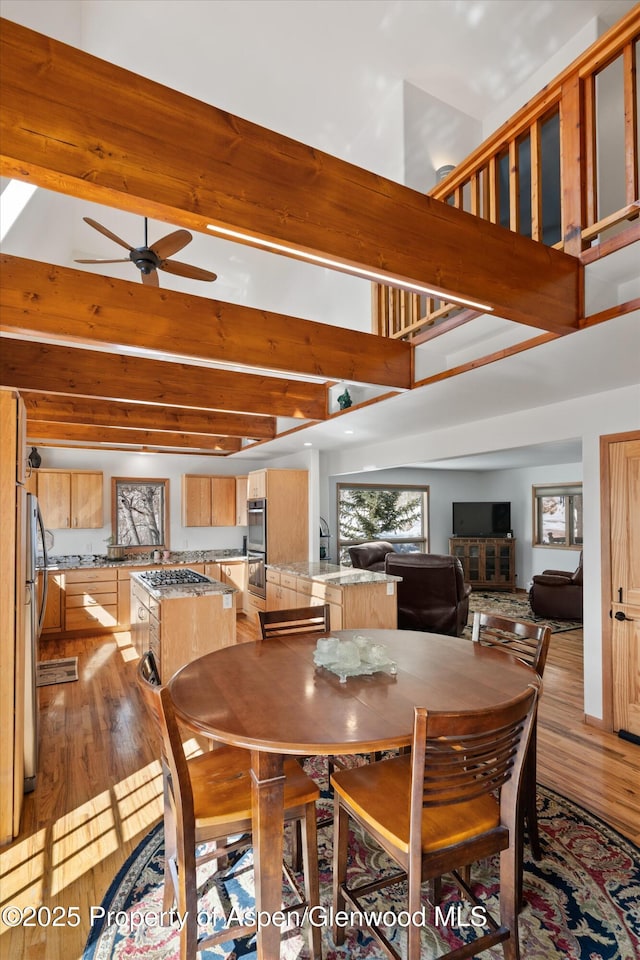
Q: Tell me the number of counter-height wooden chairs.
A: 4